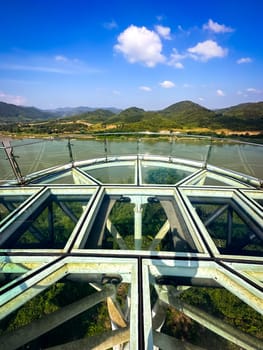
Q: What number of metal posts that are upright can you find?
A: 6